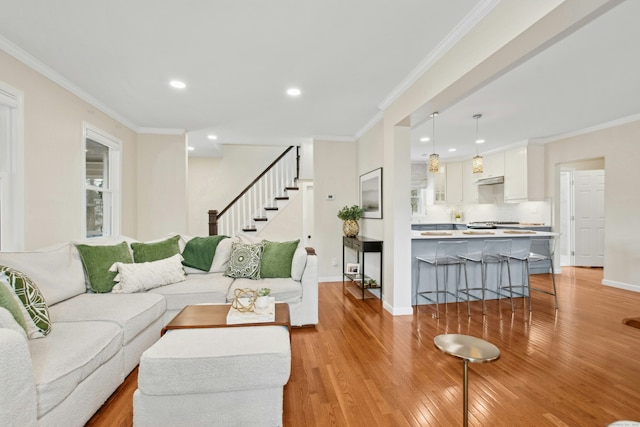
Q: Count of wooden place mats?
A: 3